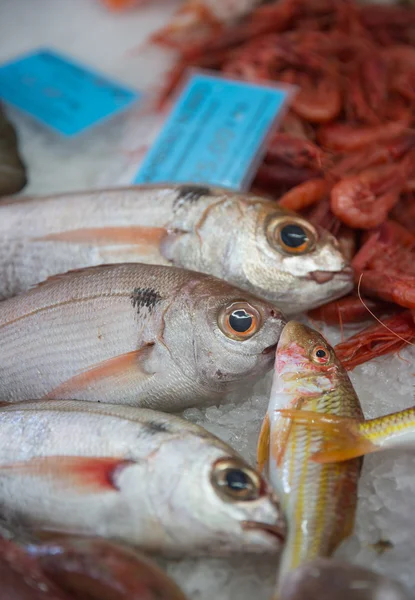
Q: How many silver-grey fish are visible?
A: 3